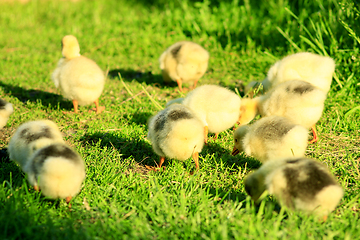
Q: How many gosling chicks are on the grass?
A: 11